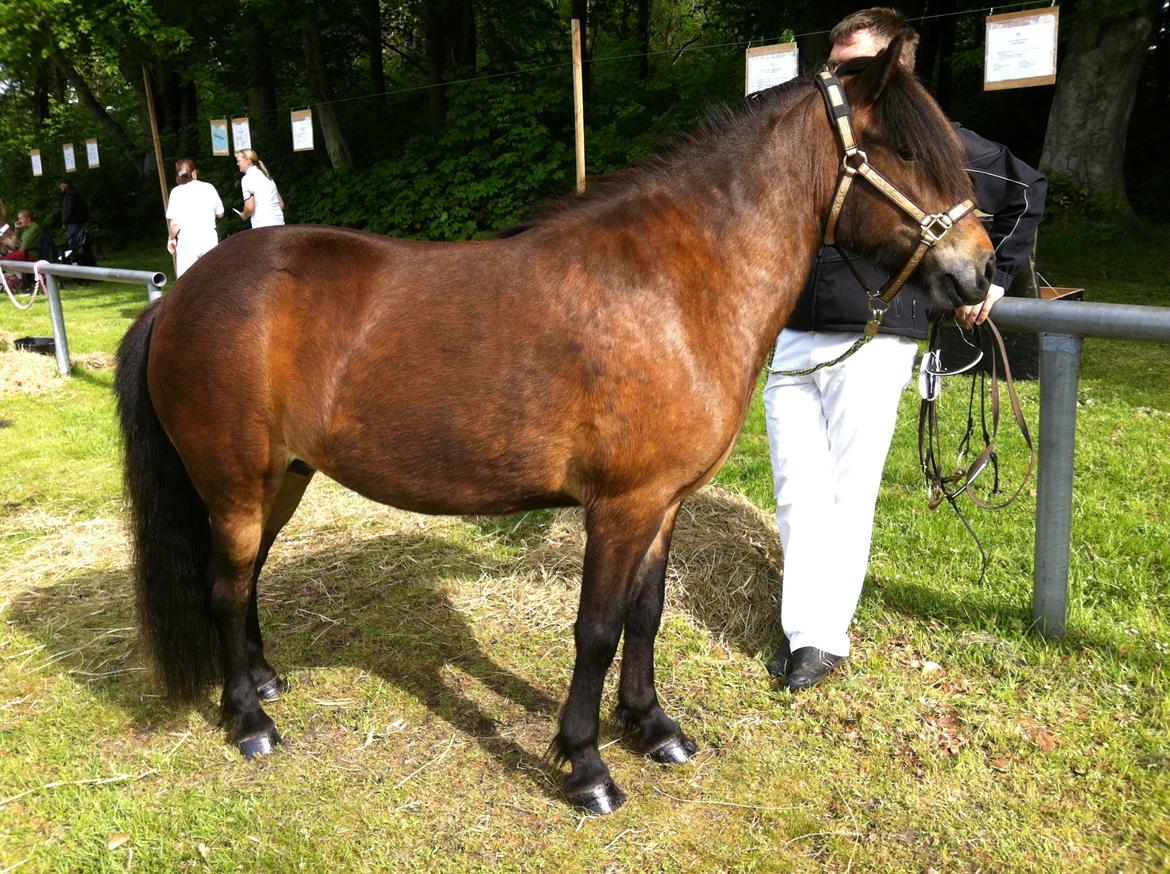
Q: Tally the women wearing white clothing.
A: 2